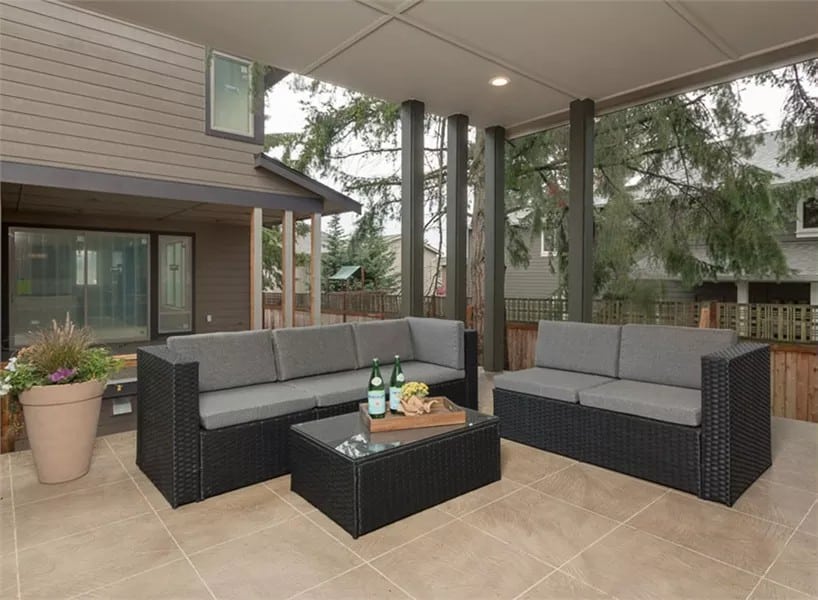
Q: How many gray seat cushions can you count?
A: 5